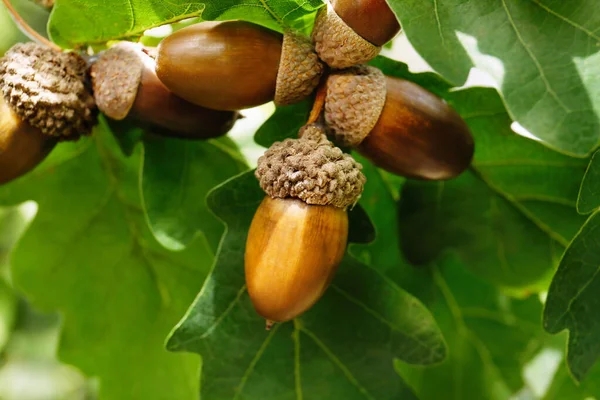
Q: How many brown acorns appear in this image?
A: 6